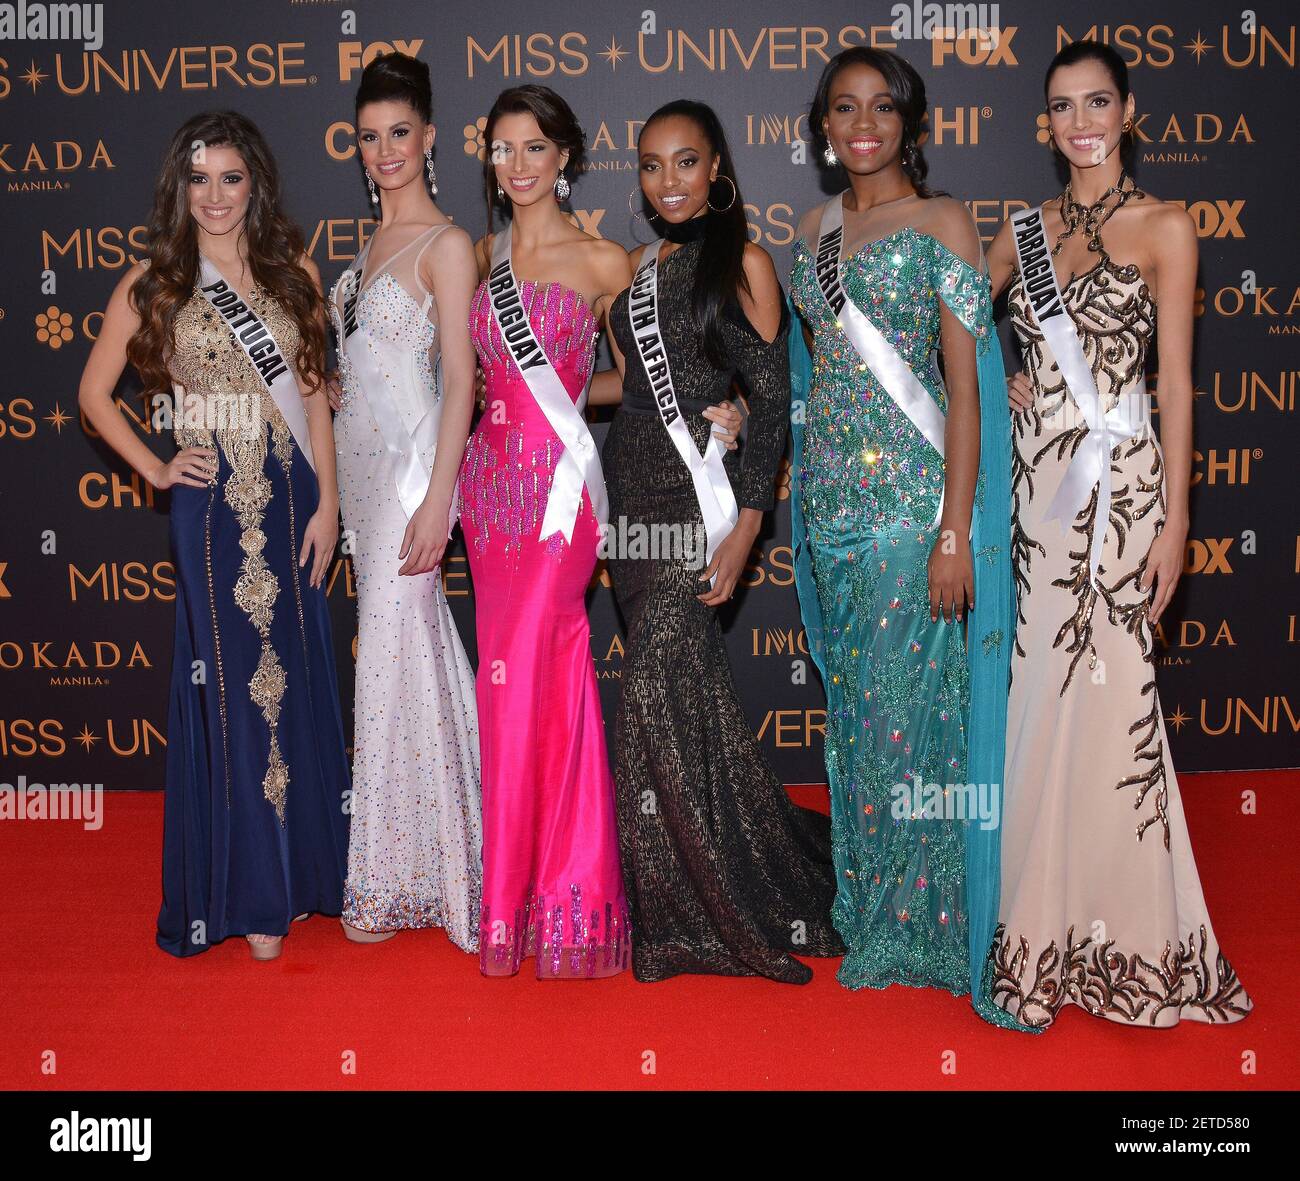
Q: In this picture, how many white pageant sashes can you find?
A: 6